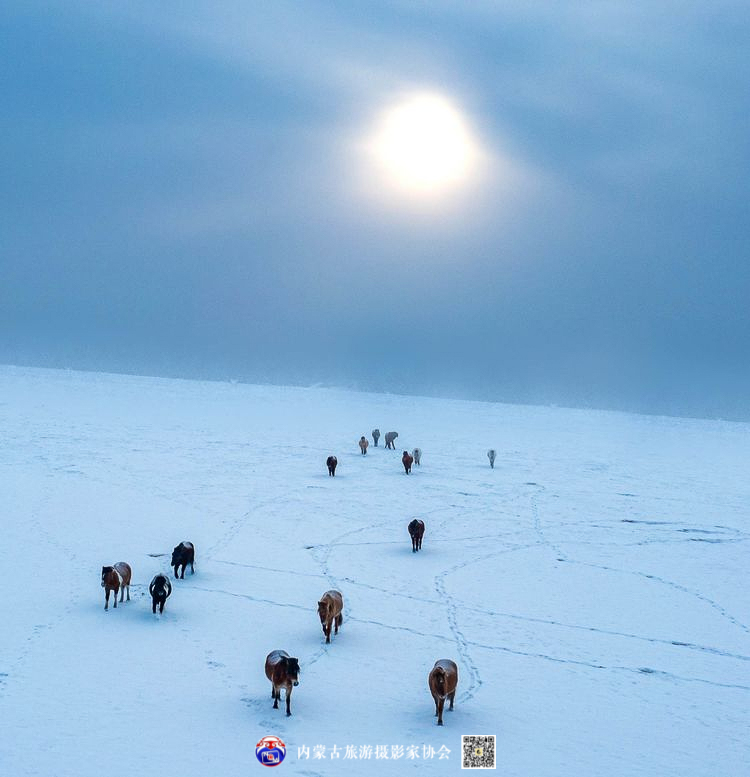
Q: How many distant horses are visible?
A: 7